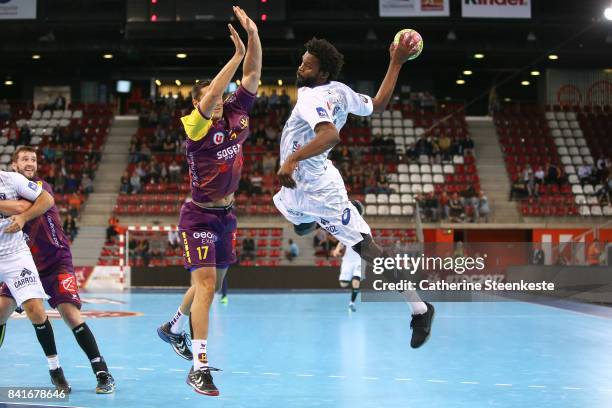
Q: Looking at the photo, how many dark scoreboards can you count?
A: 1